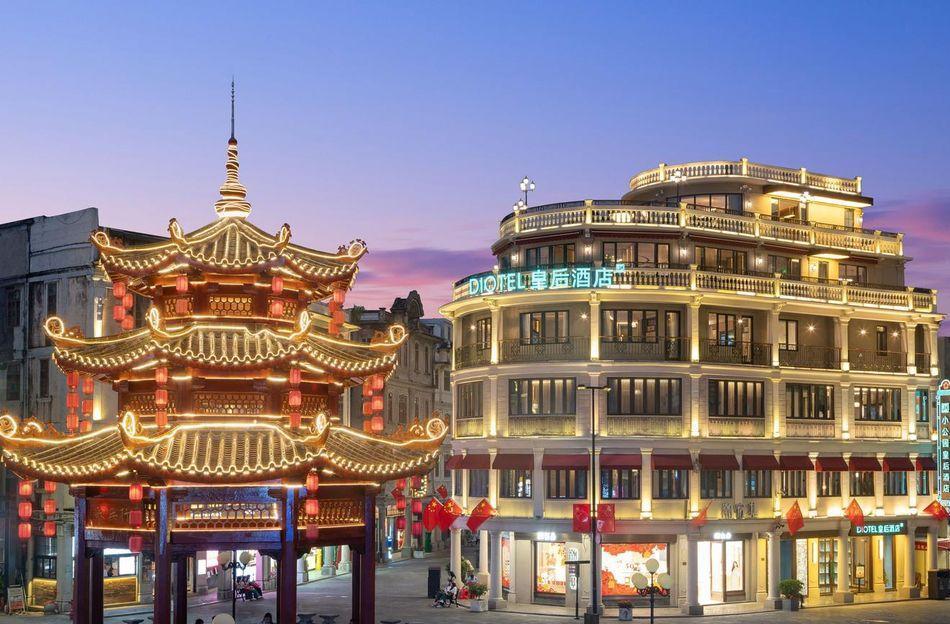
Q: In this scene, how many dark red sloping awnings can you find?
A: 13